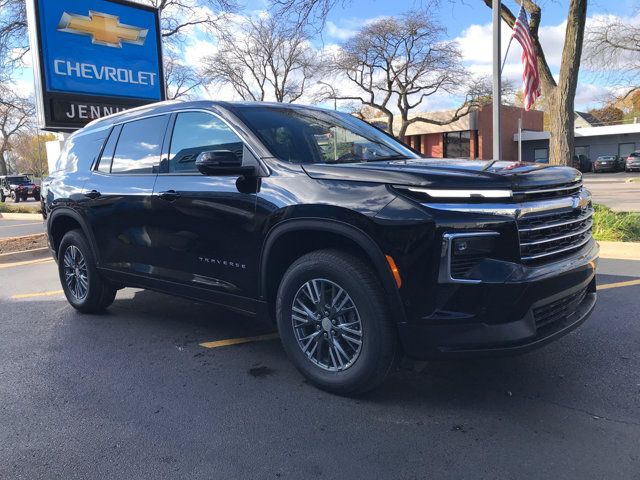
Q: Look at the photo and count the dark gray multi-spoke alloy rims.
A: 2